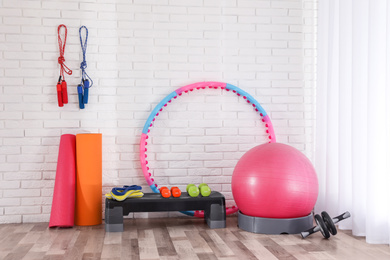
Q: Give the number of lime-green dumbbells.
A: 2